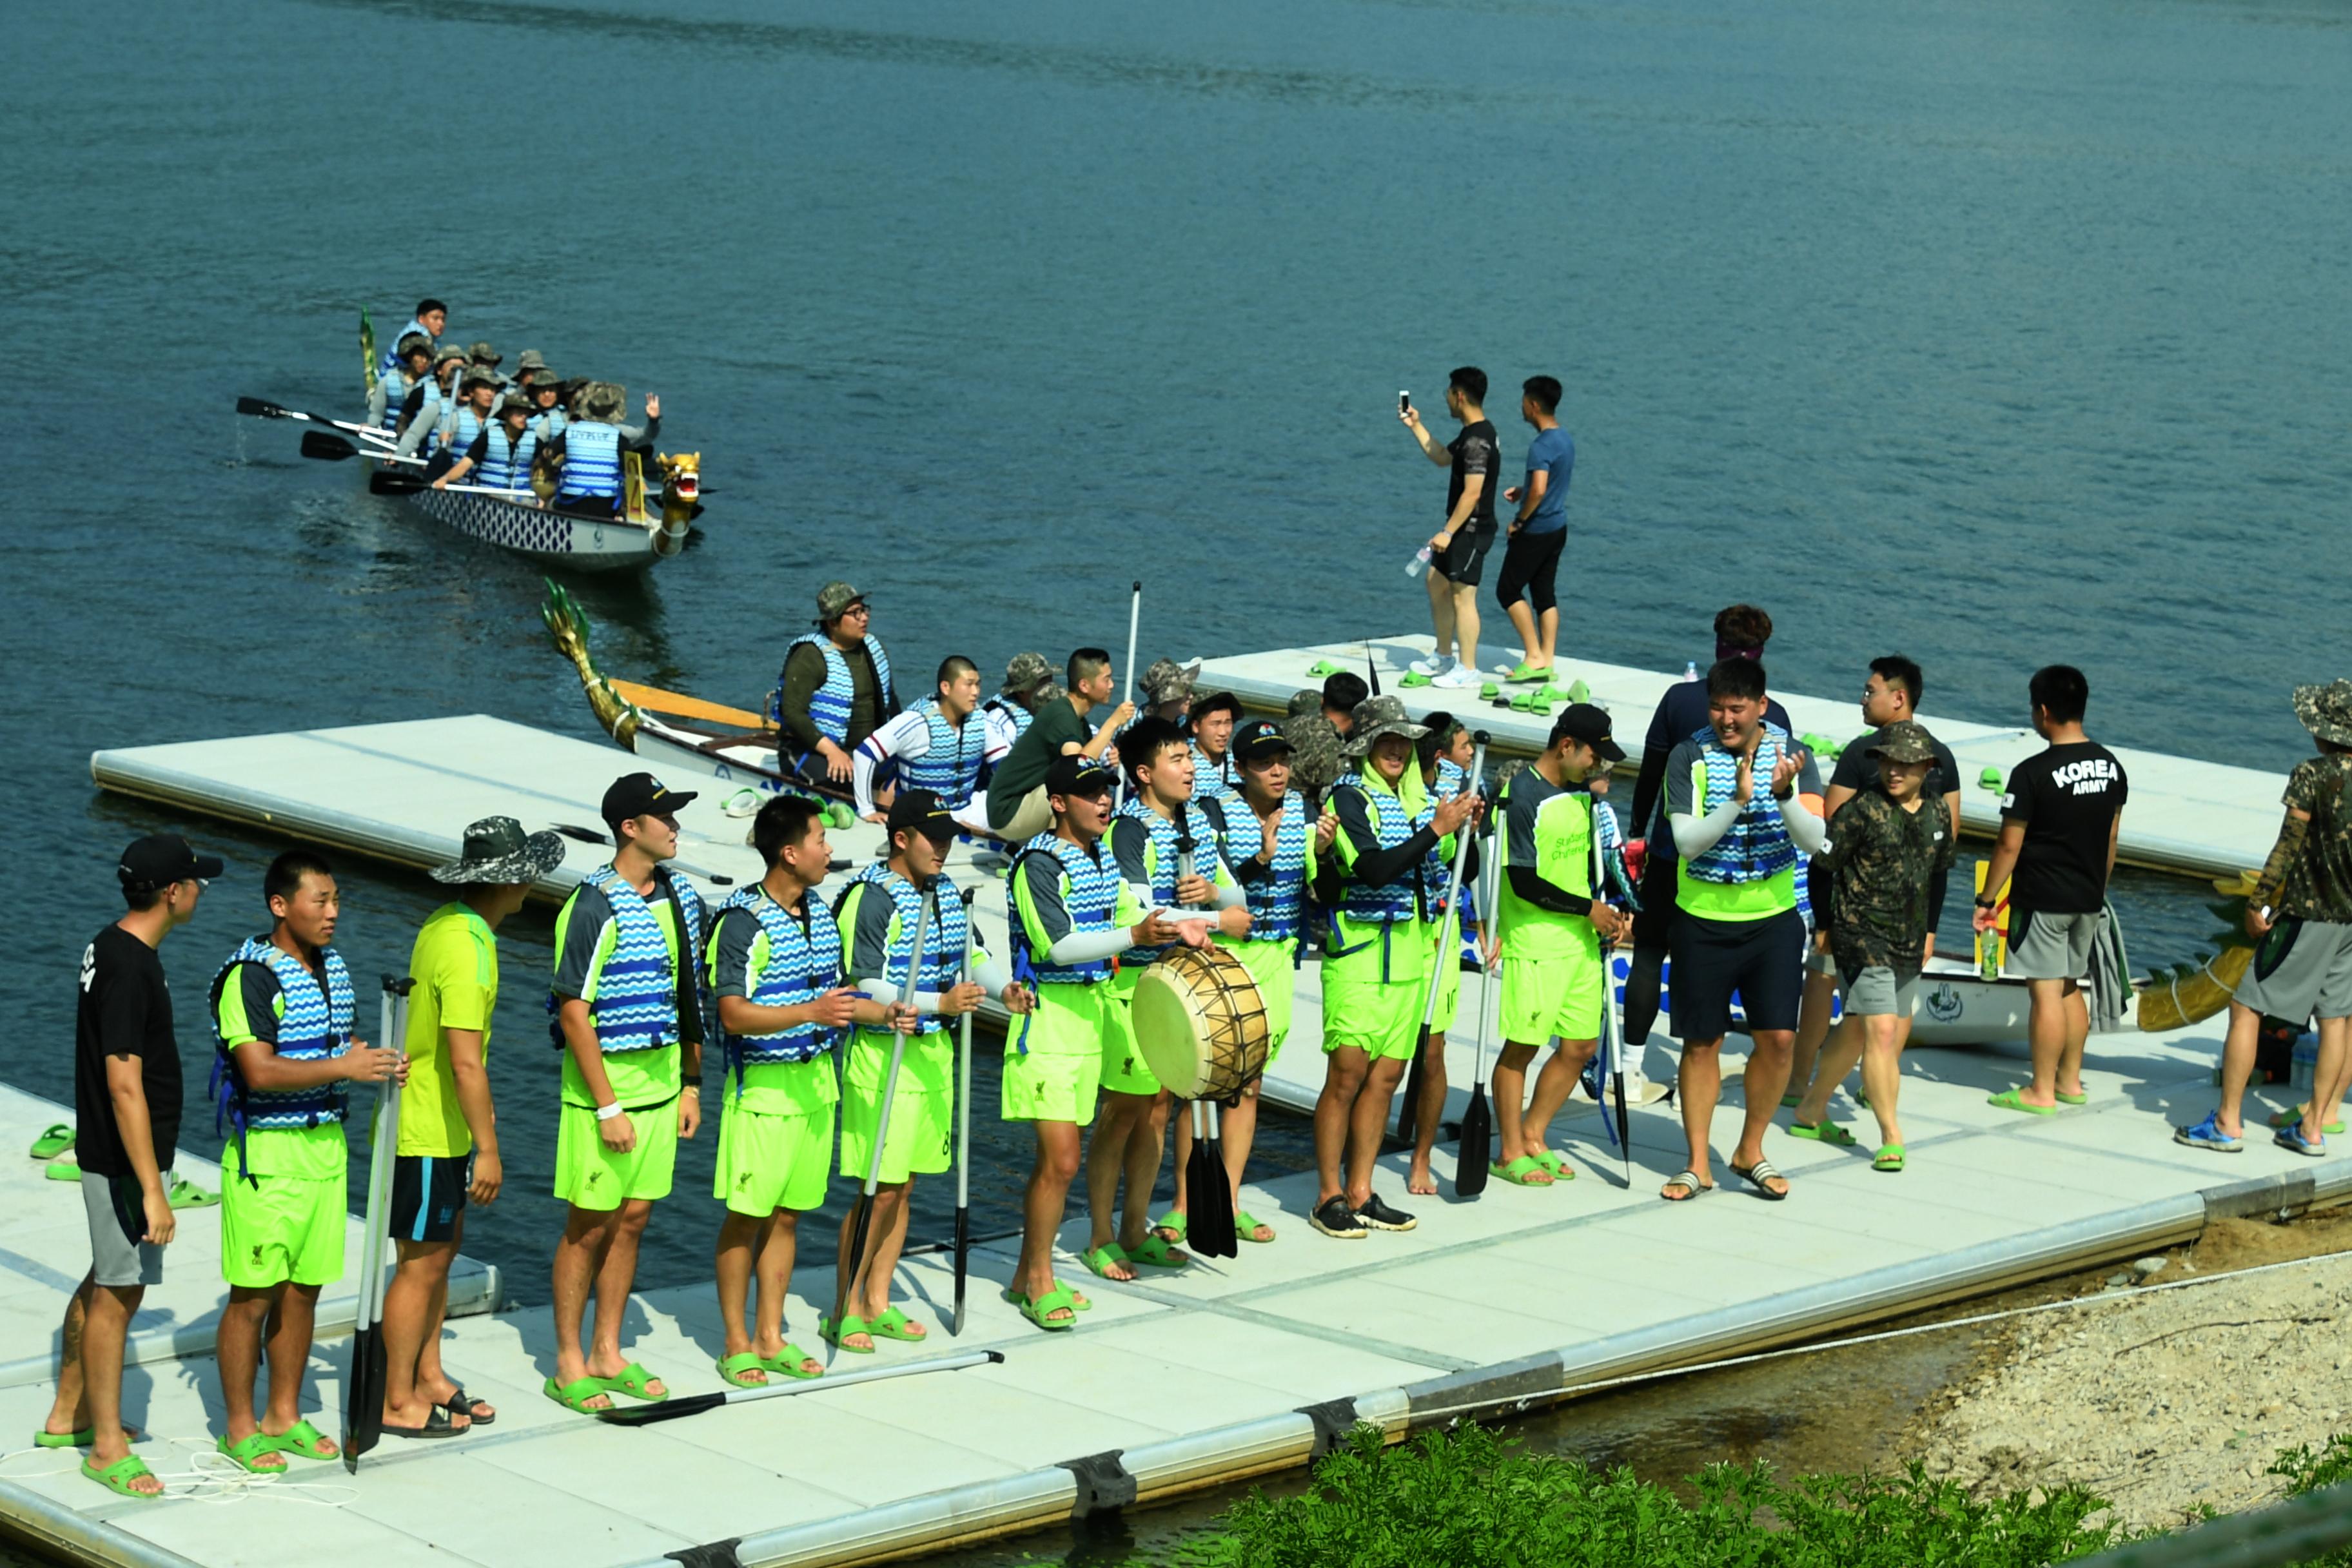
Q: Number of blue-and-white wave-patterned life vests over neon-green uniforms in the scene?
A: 10